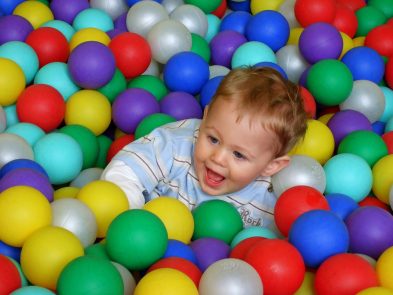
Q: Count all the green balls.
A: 15